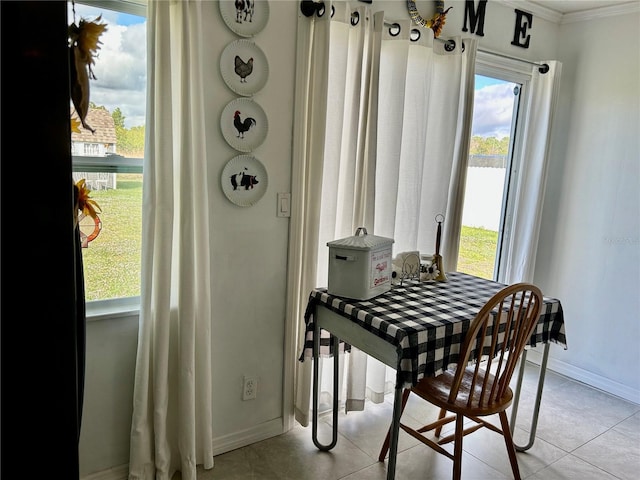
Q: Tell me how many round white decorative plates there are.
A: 4